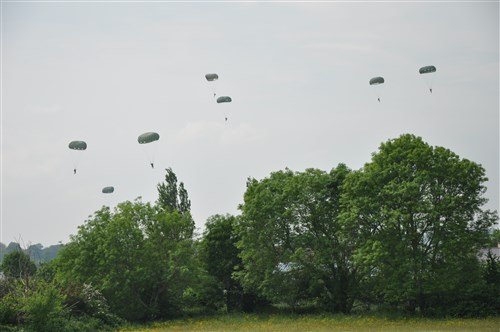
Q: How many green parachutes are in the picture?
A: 7